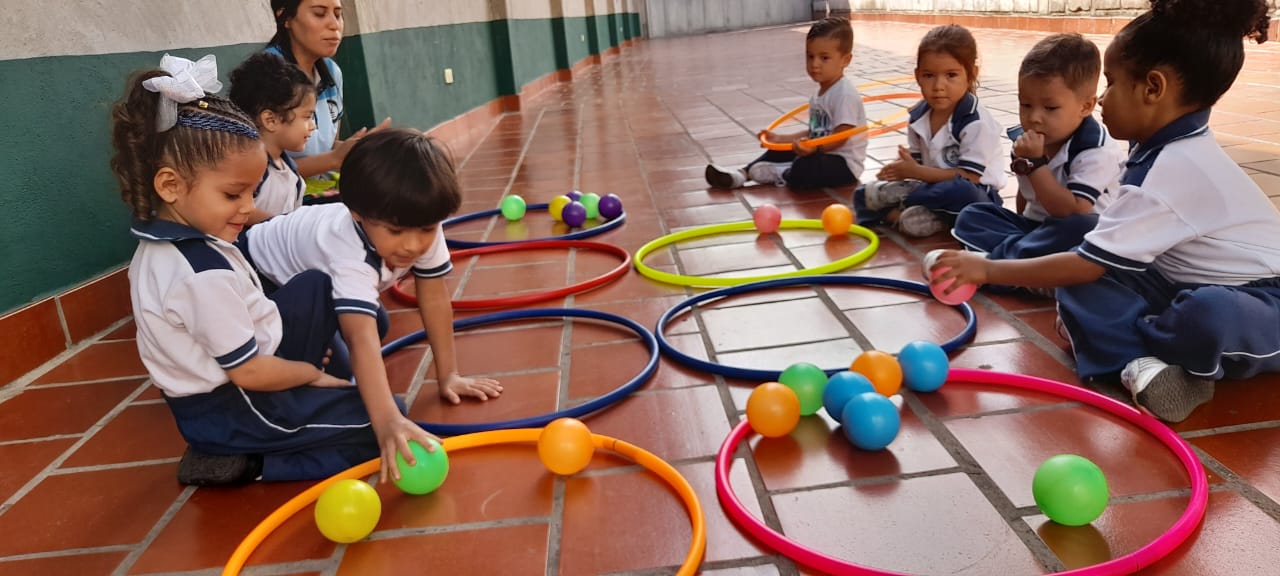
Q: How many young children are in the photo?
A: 7